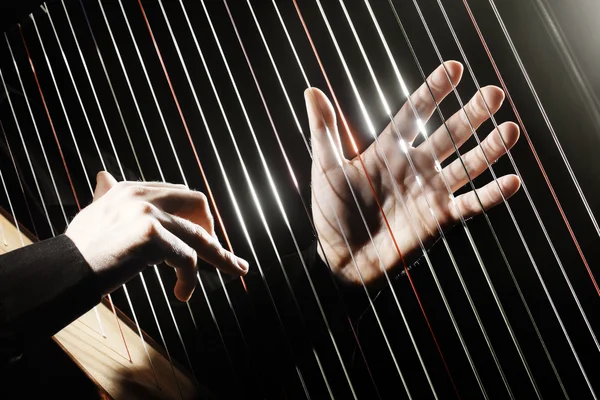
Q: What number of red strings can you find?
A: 4